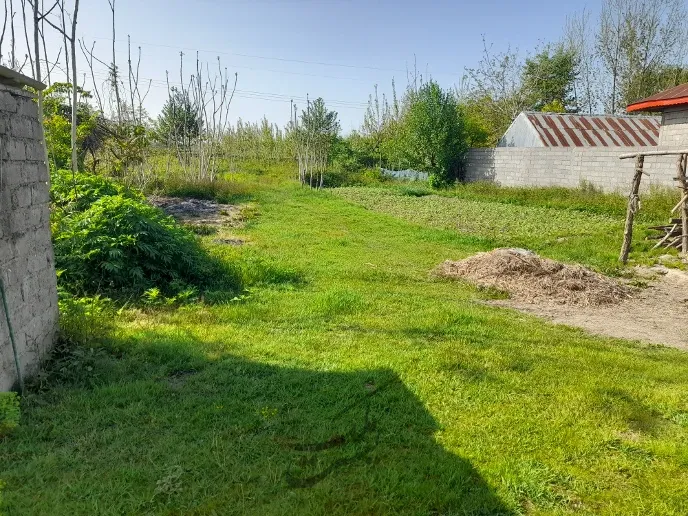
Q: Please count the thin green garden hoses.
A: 1